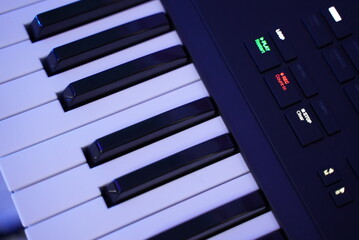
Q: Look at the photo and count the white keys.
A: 10